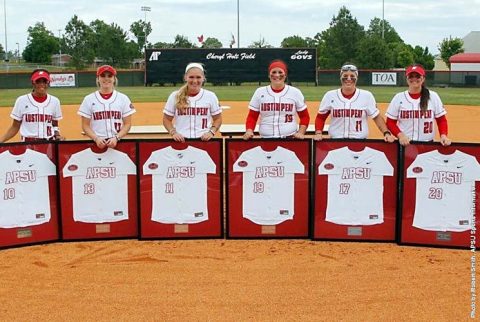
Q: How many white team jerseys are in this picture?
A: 12